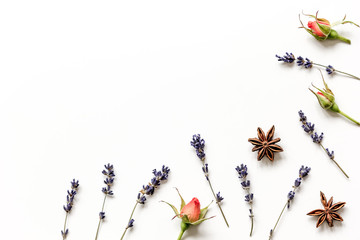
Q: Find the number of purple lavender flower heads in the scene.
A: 8